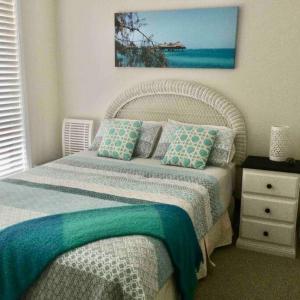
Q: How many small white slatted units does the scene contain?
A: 1